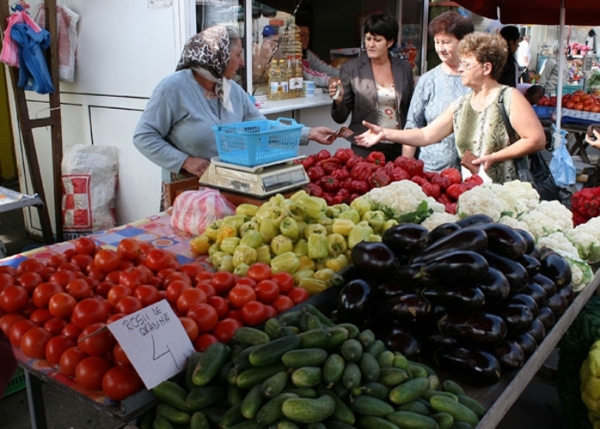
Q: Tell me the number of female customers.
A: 3